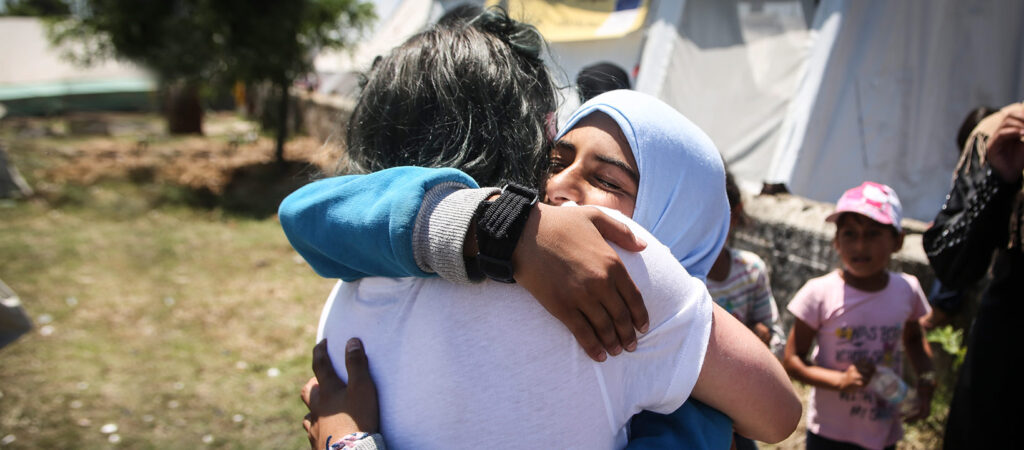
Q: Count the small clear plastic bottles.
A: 1